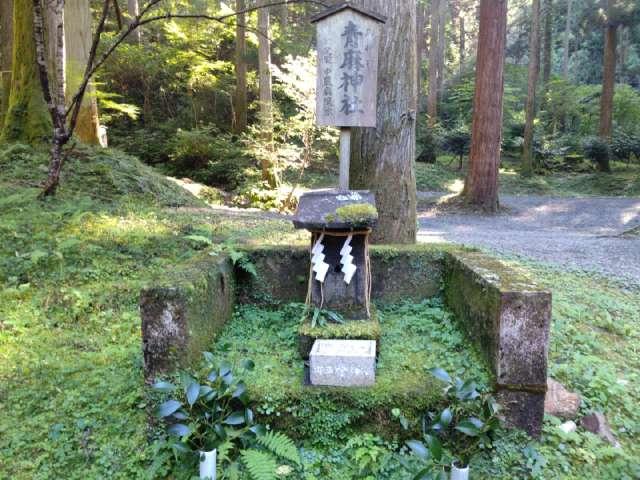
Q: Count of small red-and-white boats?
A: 0